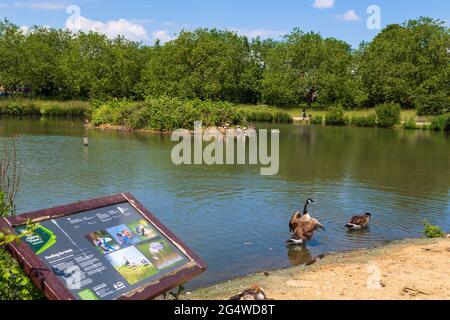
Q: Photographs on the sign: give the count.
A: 5